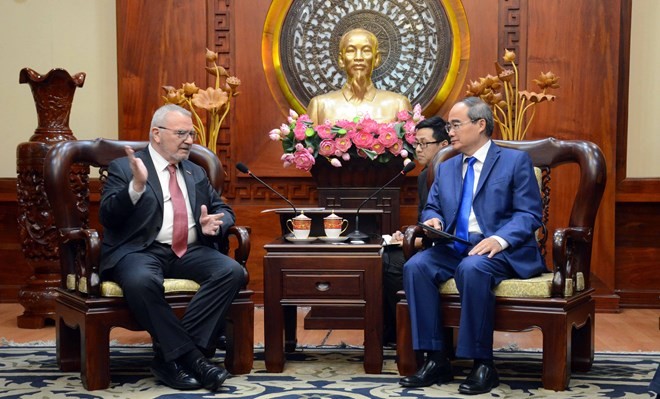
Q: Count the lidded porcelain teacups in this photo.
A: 2